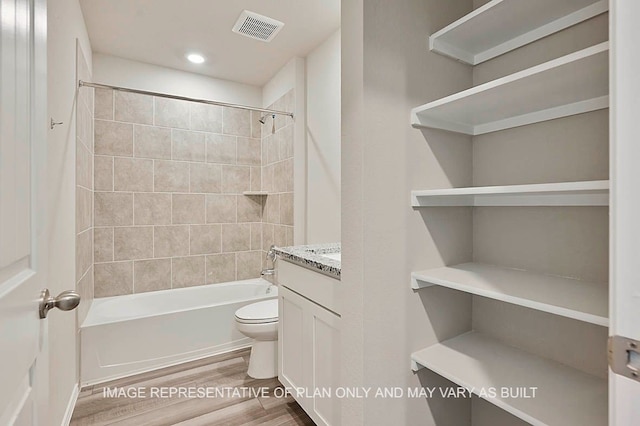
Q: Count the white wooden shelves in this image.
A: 5